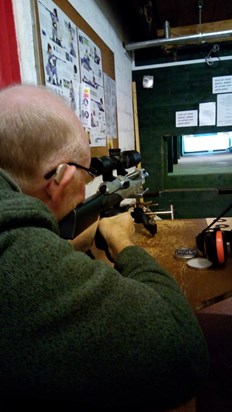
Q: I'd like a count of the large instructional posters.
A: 2